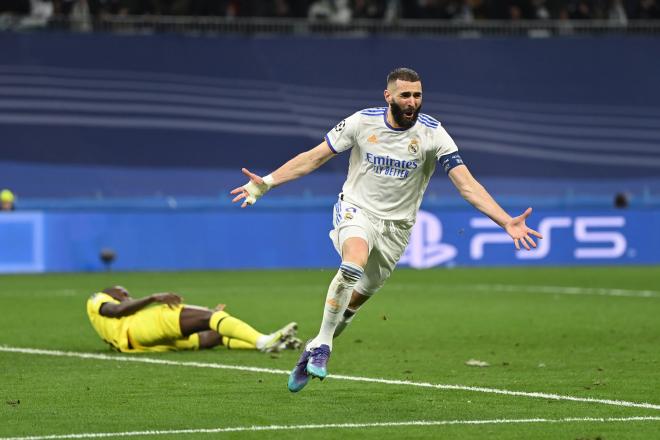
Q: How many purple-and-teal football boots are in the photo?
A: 2